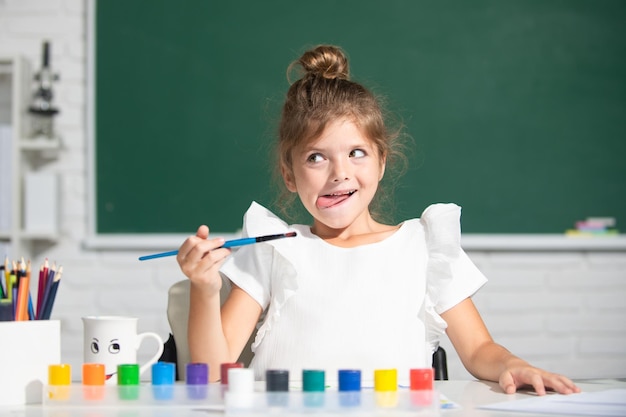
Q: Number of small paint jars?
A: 12